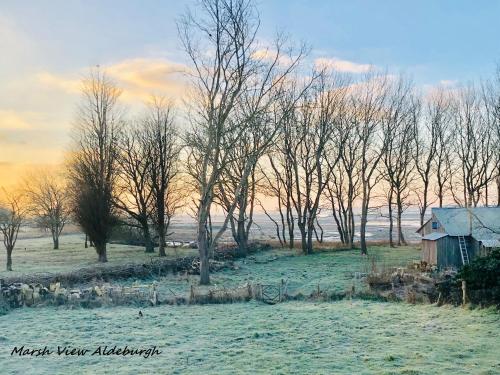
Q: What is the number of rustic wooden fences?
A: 1